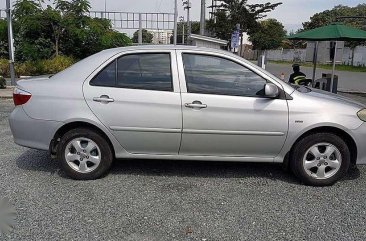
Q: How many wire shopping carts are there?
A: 0